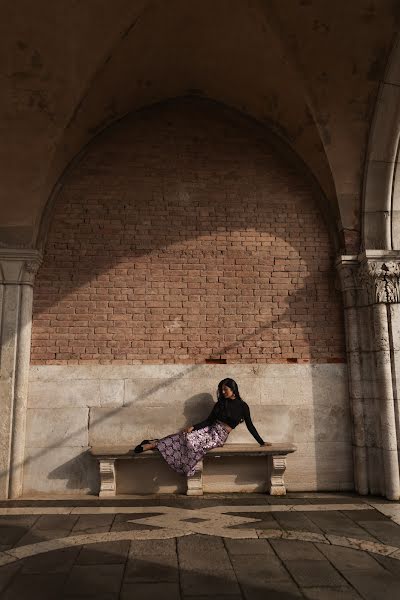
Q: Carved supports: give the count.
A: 3